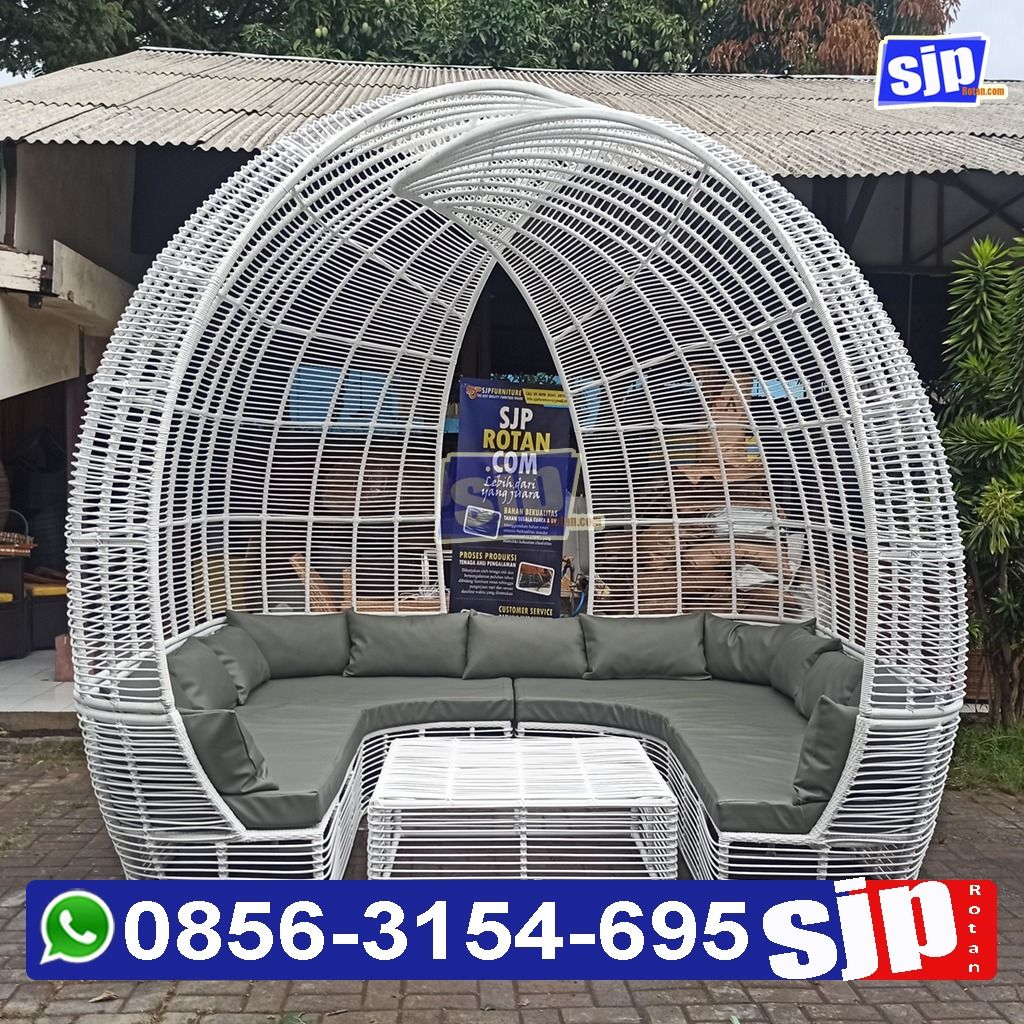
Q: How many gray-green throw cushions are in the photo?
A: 11